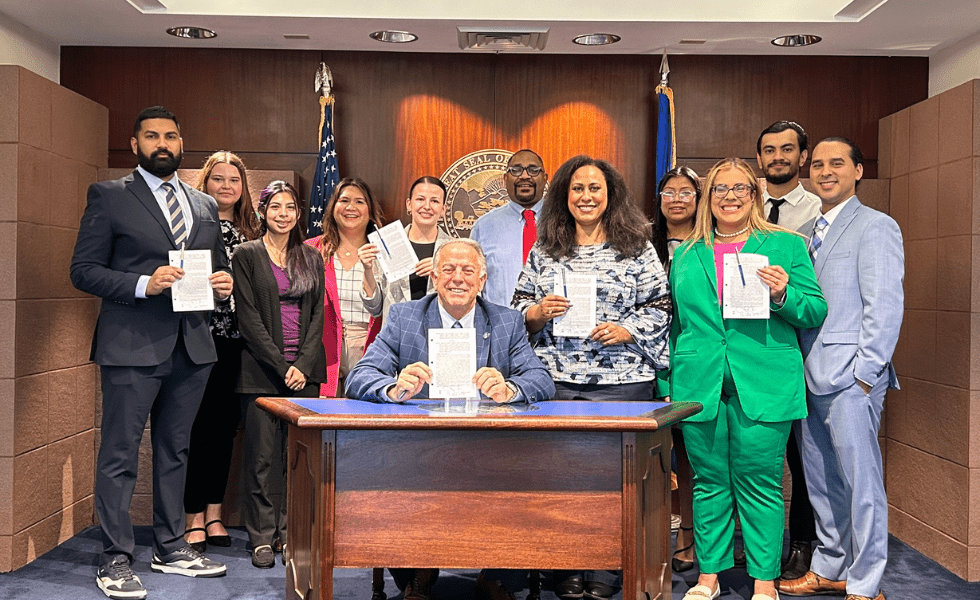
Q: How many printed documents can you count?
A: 5